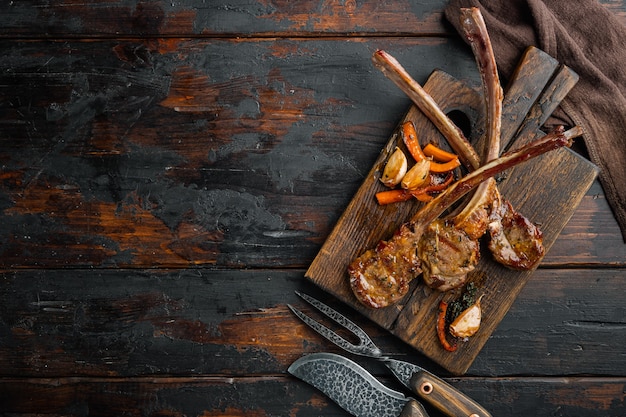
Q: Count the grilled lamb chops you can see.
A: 3